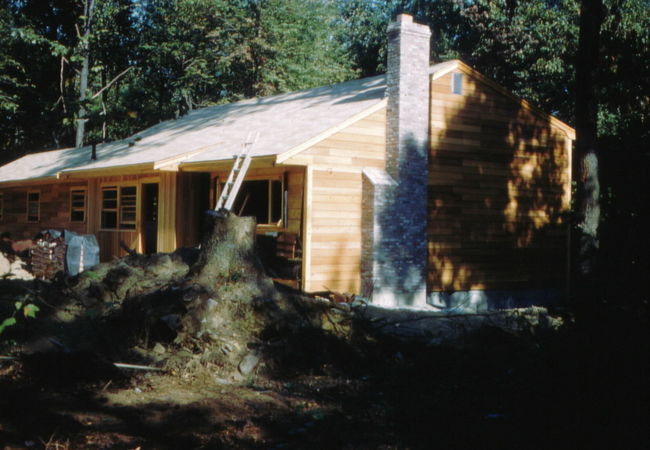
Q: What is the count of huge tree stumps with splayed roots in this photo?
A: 1